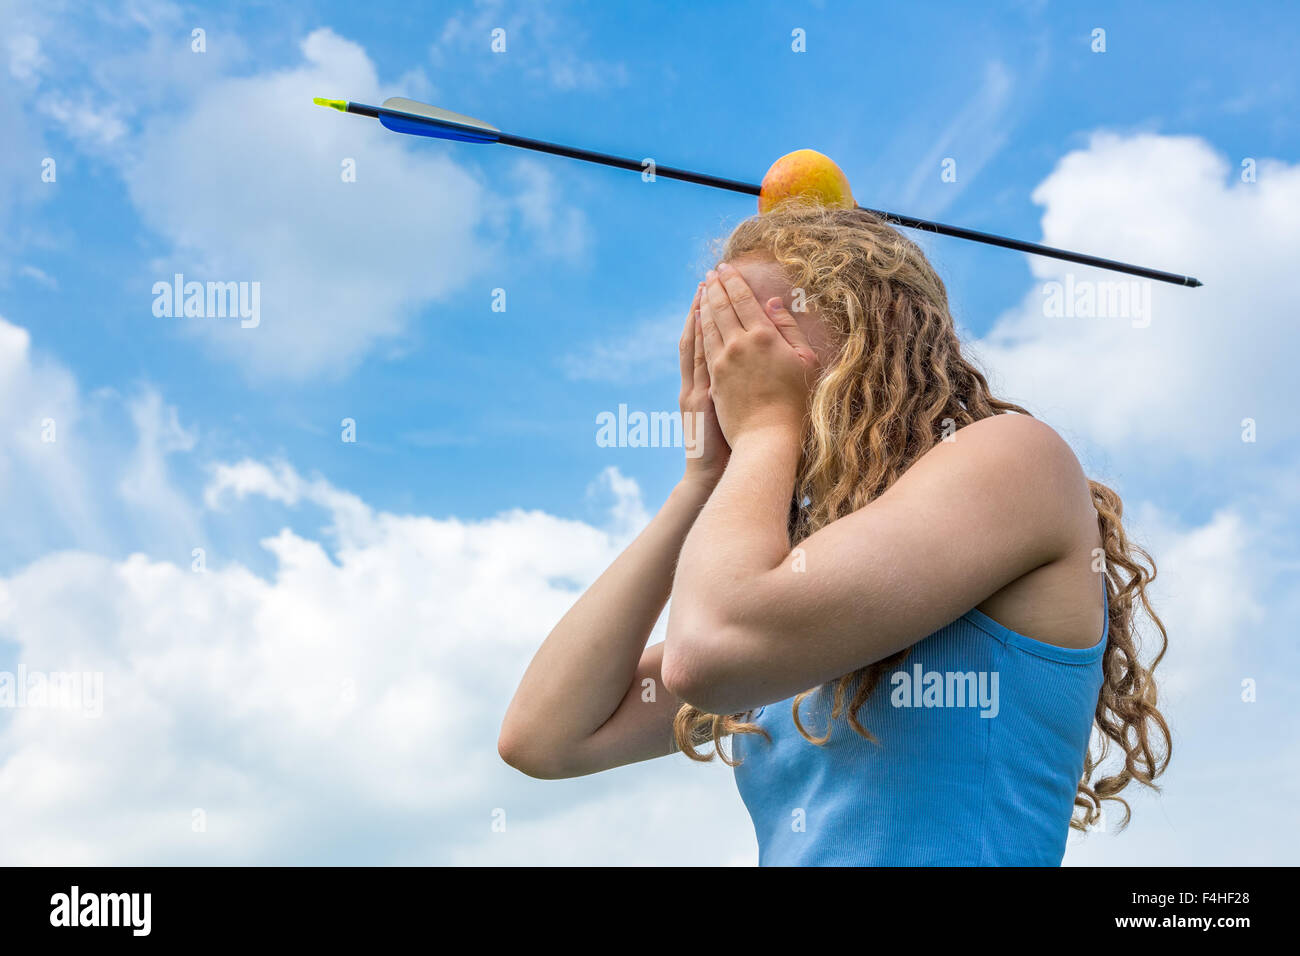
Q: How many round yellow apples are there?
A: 1